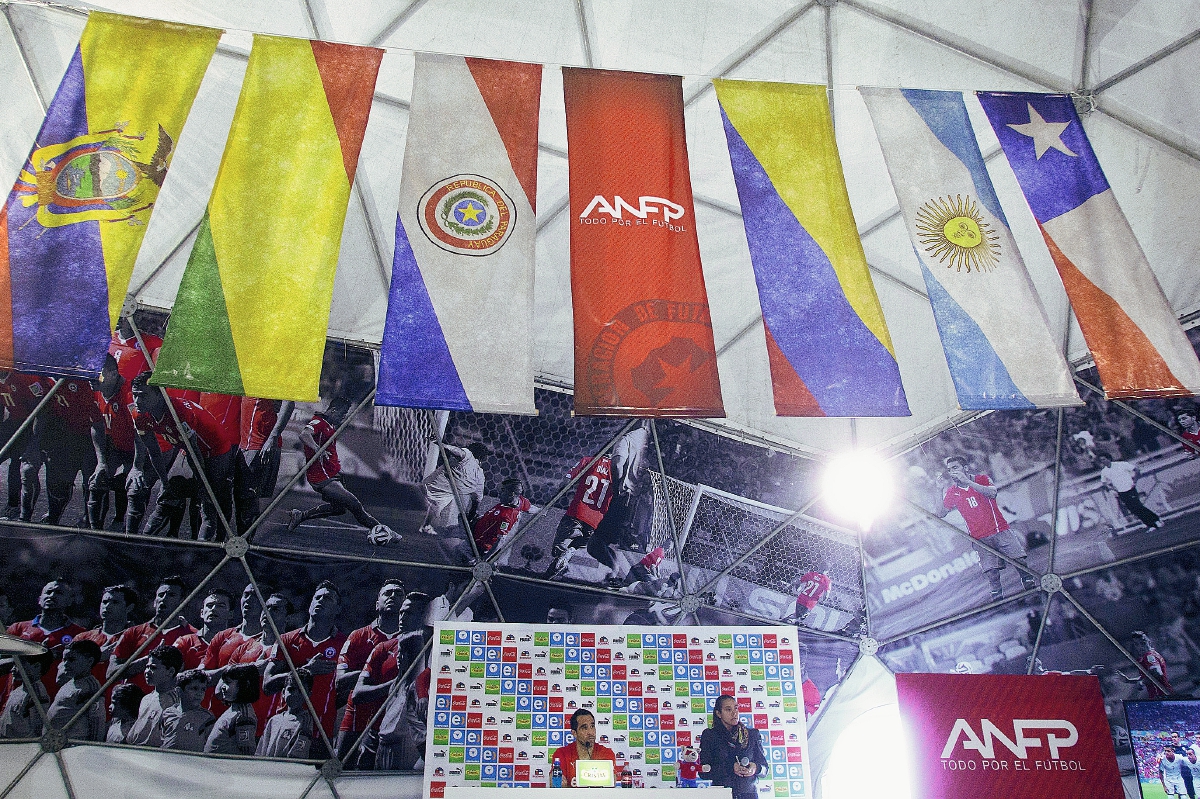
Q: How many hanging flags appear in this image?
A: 7